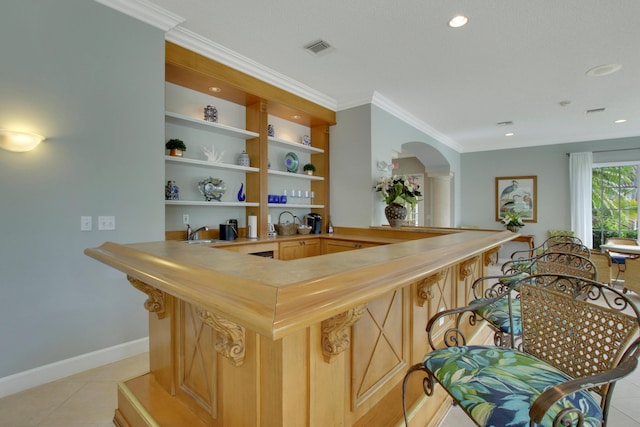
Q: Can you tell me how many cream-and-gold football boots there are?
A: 0